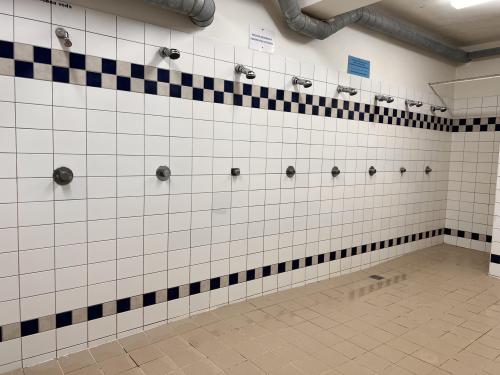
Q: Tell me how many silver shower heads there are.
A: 8